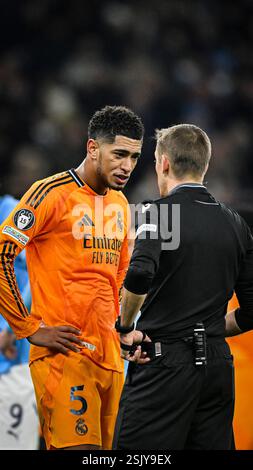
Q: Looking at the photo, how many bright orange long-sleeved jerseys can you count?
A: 1